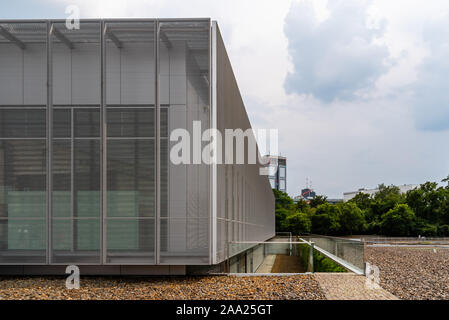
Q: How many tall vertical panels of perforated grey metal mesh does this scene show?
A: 4